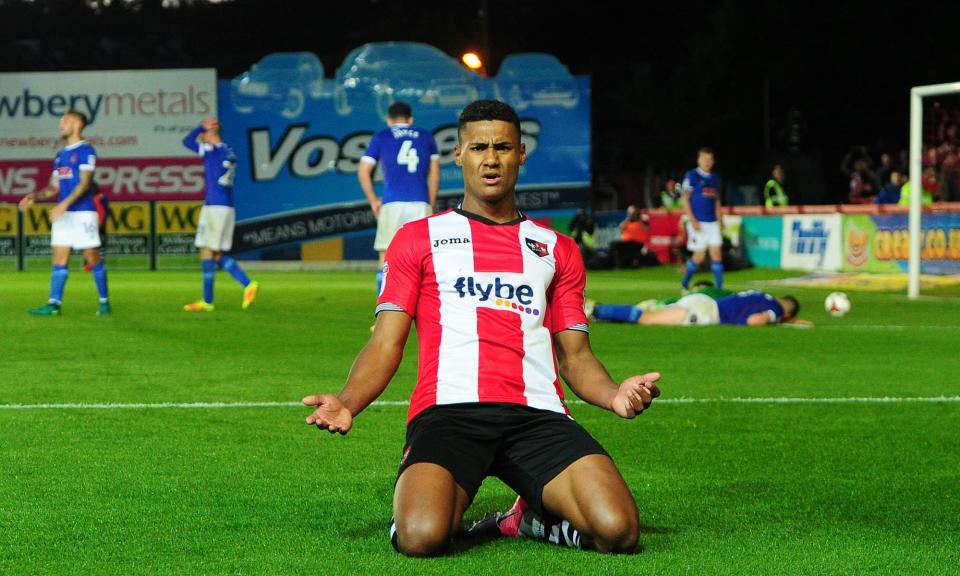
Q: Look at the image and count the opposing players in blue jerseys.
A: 5